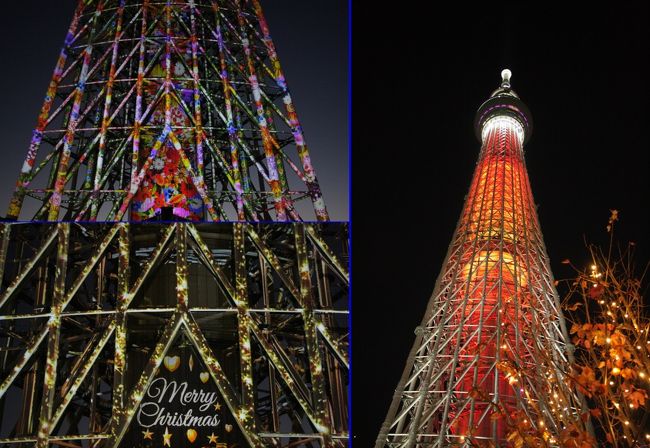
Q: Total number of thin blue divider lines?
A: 2